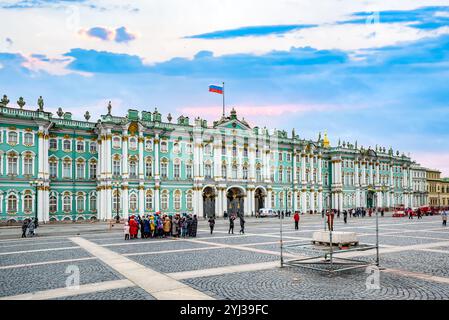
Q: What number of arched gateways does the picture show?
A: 3